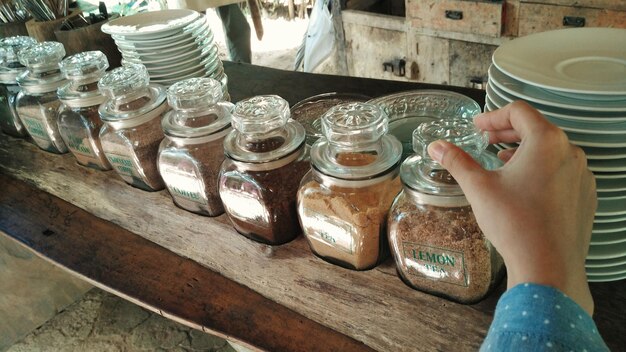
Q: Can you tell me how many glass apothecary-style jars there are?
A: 8